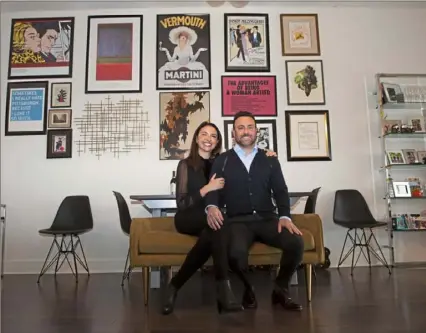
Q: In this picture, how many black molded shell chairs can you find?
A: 4